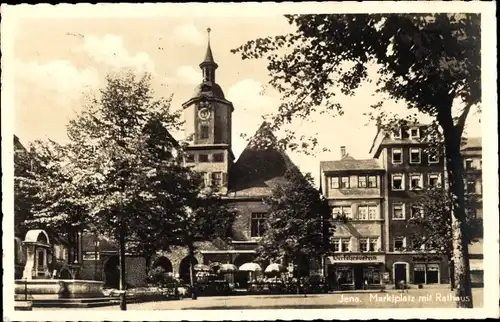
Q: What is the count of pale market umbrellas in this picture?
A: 4